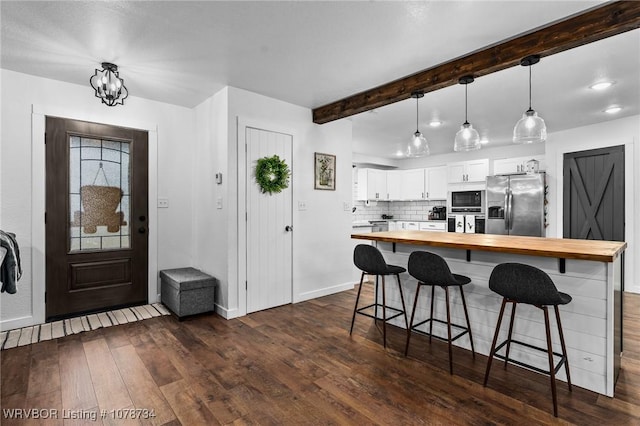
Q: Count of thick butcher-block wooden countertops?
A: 1